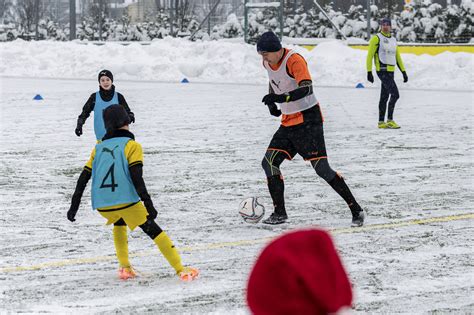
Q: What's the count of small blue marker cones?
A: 3